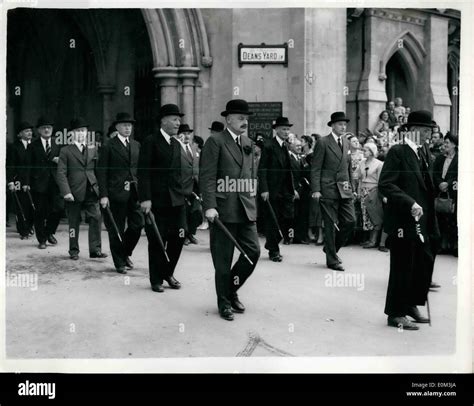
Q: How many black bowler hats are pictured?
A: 11